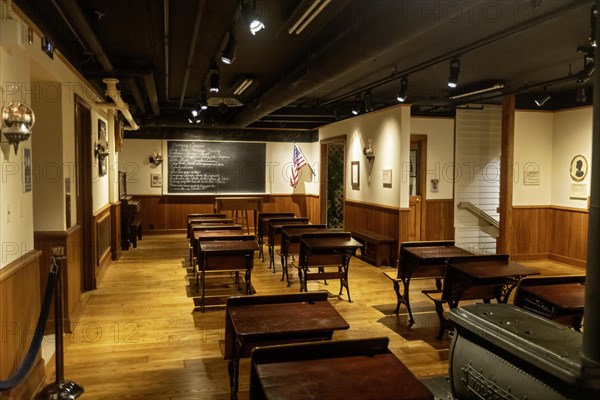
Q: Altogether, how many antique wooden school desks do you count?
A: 13